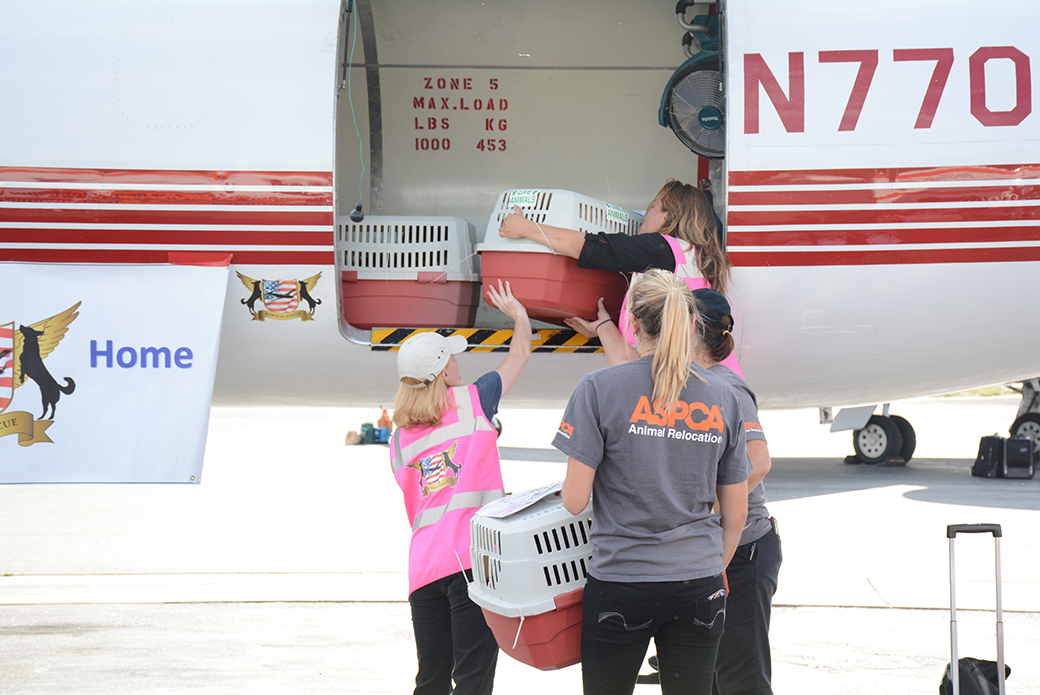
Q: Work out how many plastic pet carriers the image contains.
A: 3